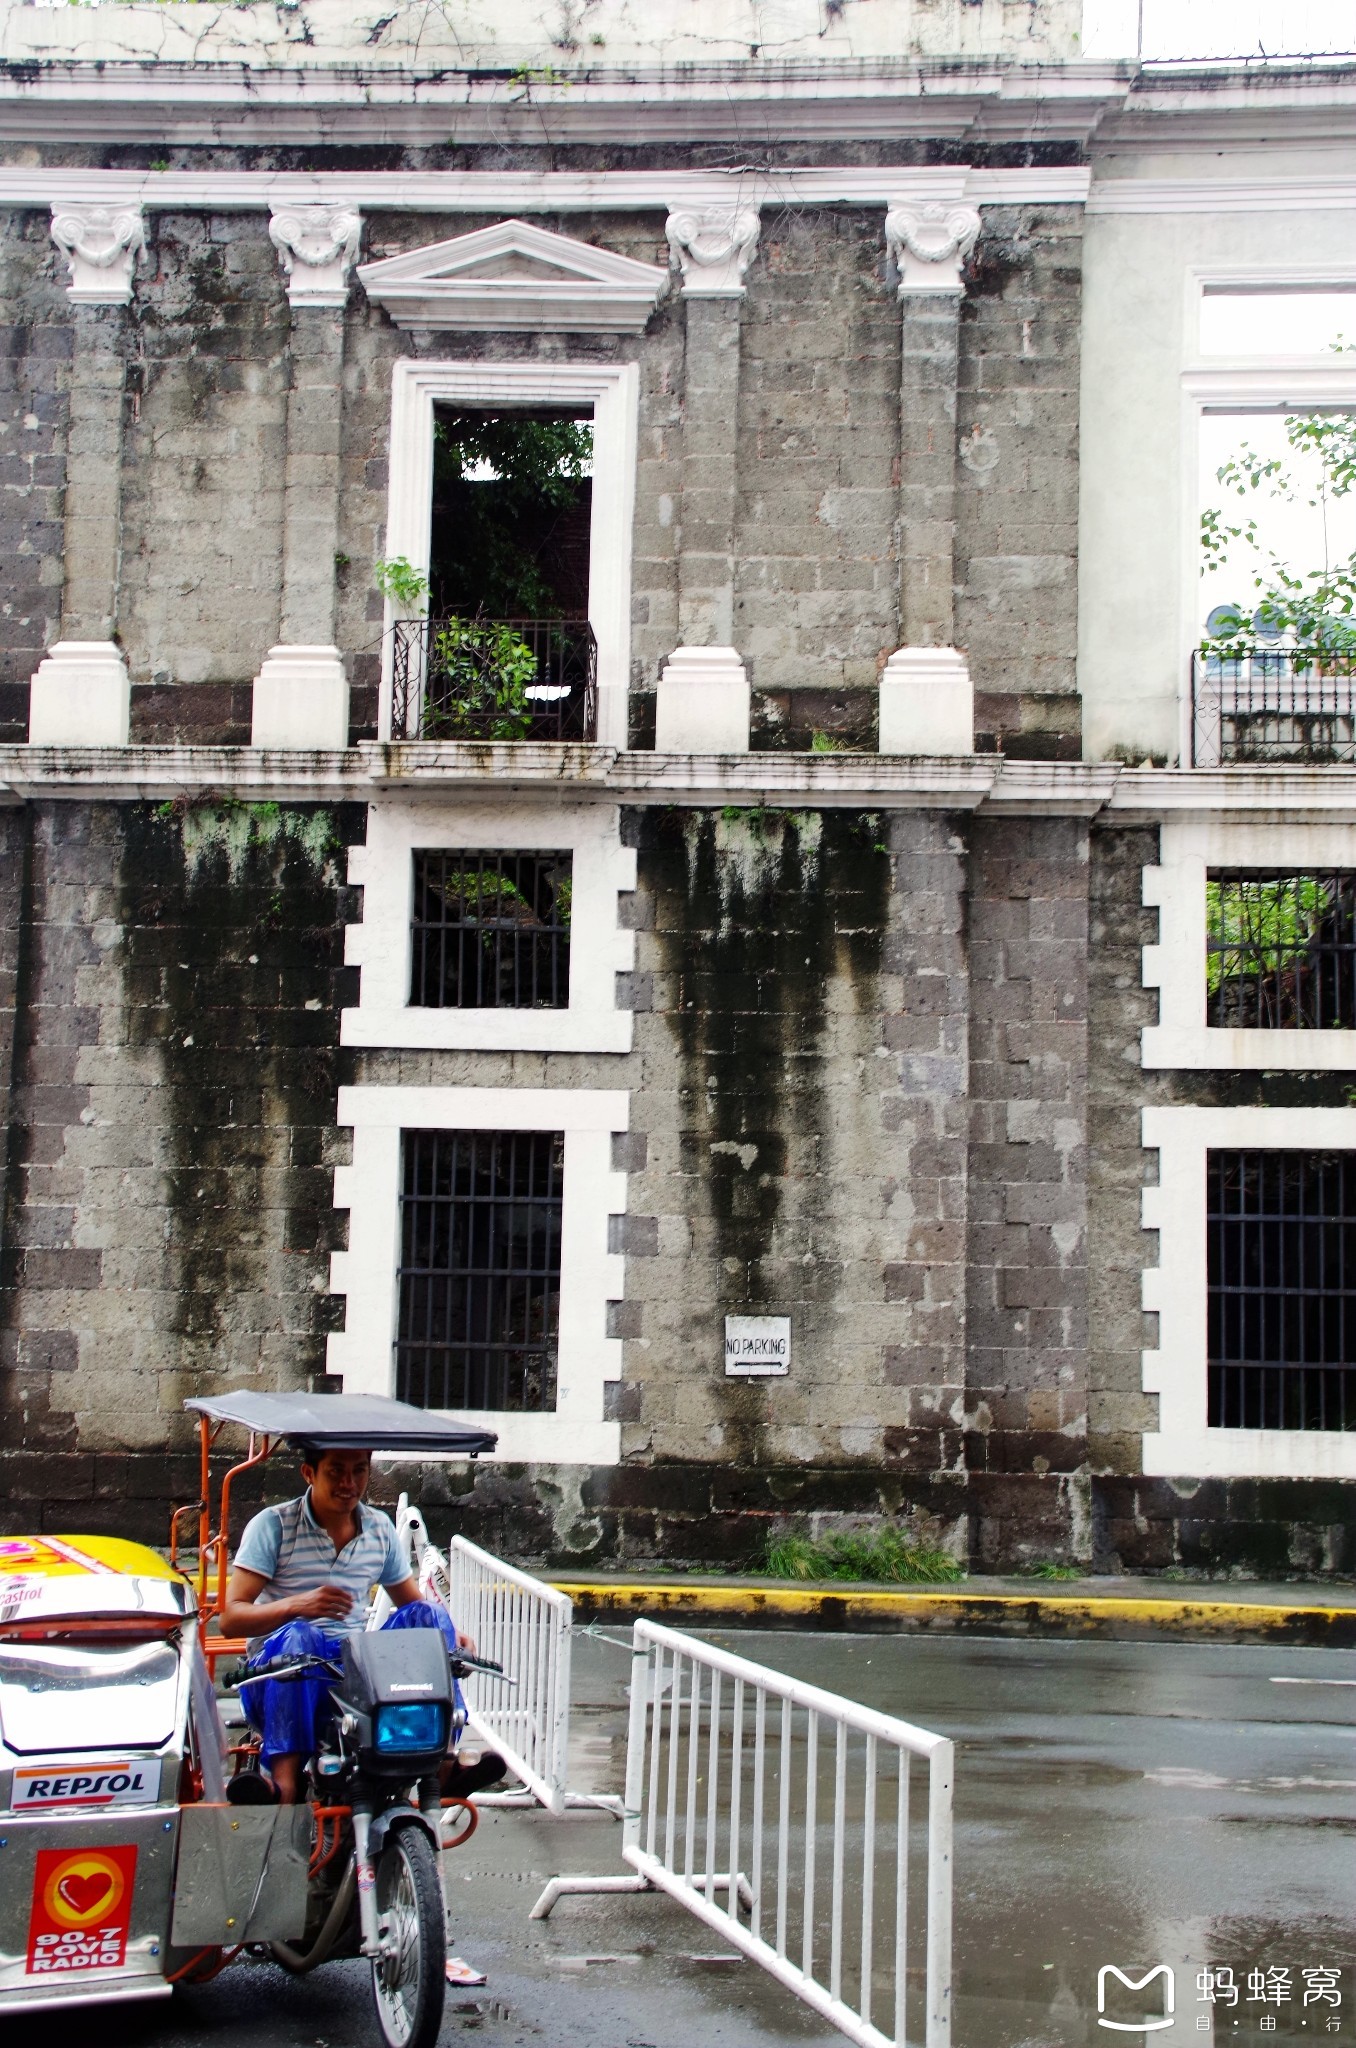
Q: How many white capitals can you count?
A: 4